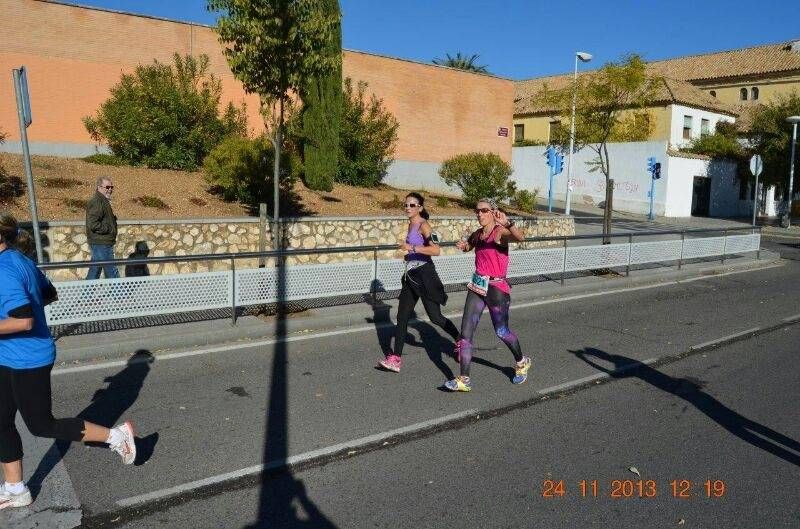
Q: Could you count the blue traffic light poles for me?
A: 2